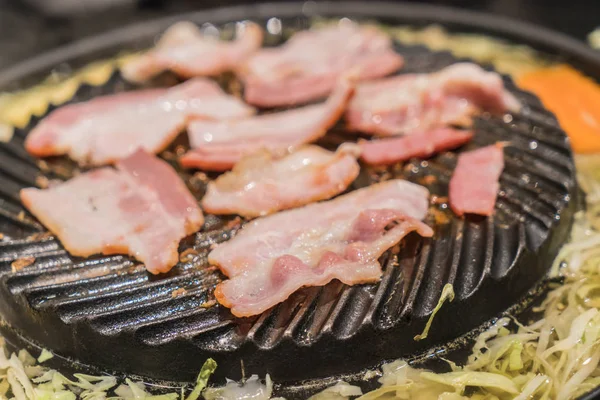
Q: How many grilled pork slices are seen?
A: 10